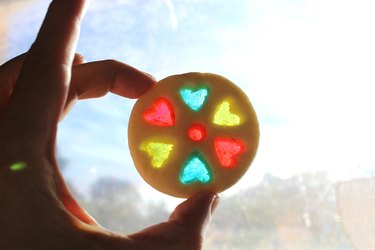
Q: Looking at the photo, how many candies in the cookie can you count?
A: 7